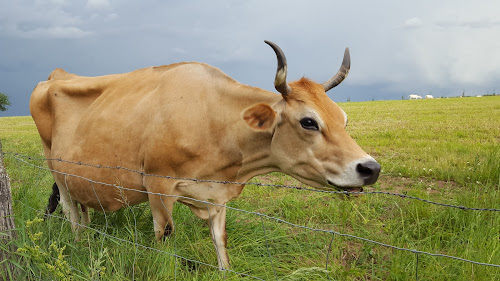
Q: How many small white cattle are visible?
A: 2